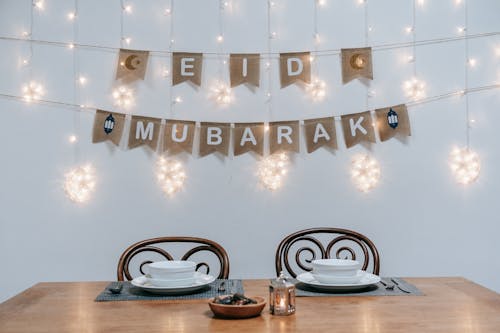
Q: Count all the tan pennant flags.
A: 14